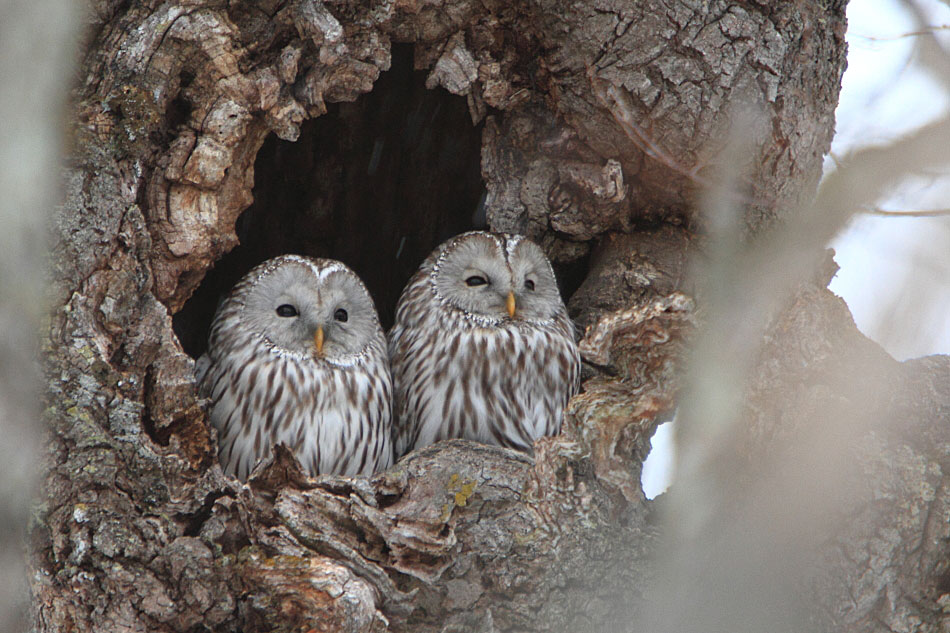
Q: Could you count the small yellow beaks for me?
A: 2